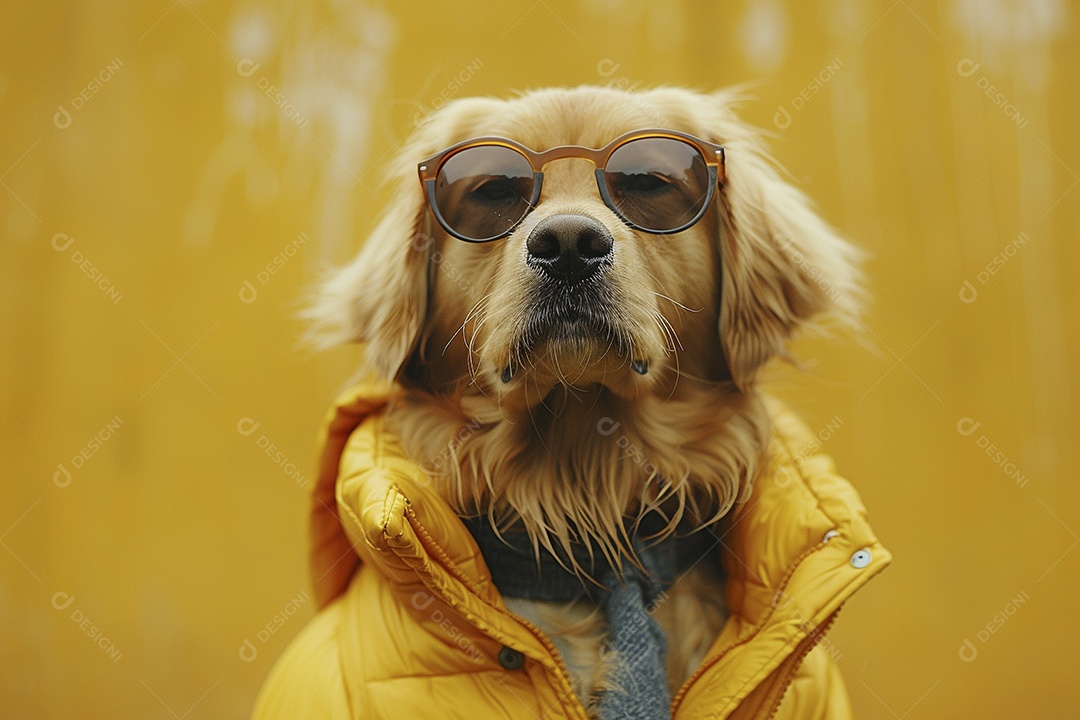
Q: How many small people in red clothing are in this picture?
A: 0